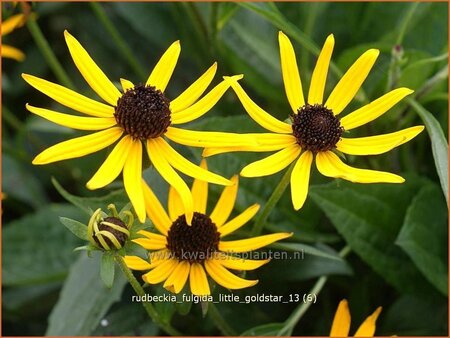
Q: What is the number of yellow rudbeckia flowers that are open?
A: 3